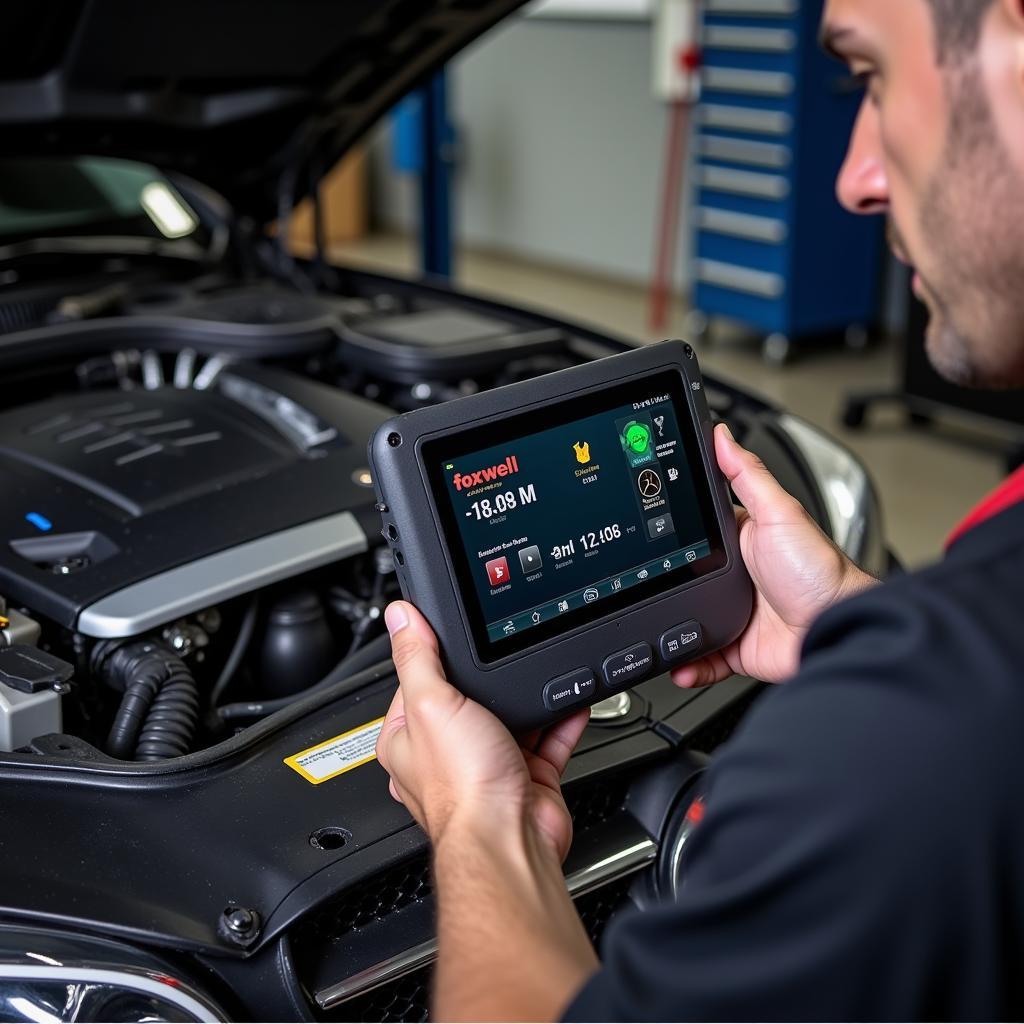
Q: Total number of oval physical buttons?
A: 3